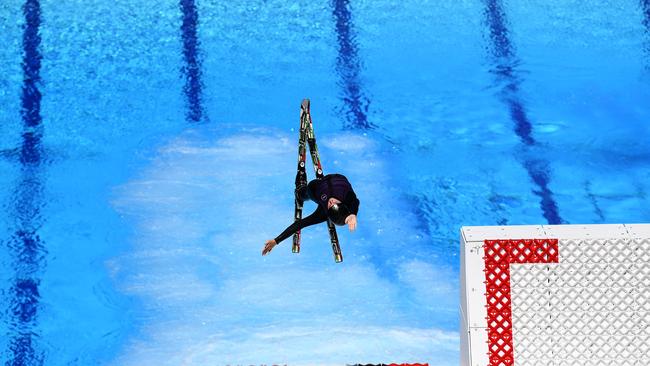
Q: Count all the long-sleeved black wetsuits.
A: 1